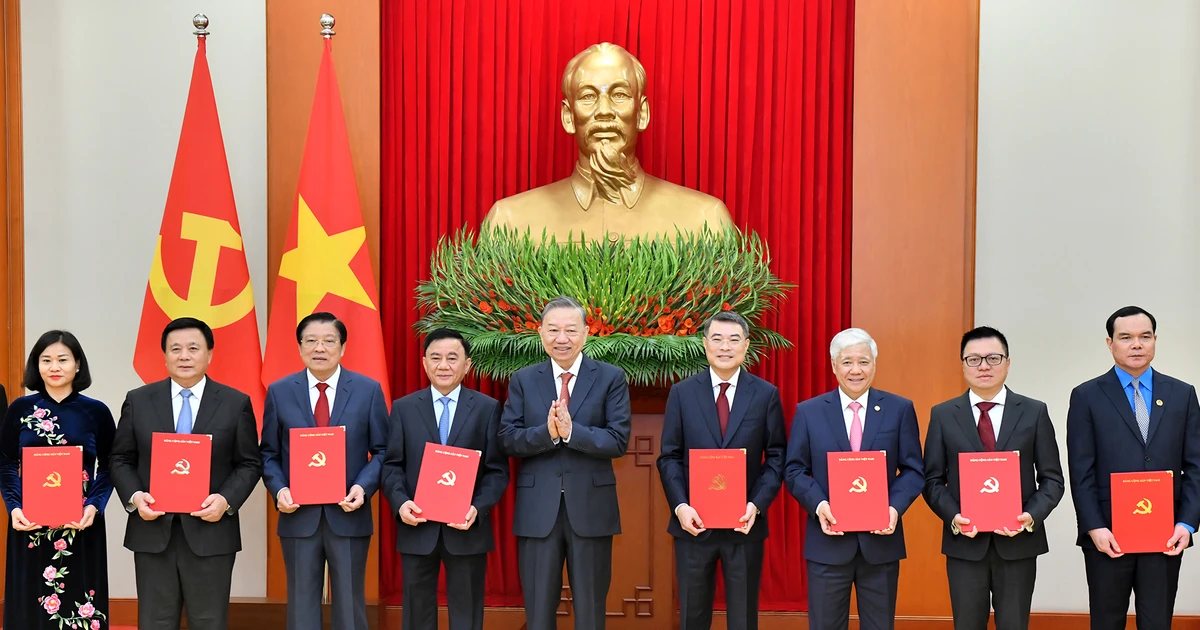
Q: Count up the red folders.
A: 8